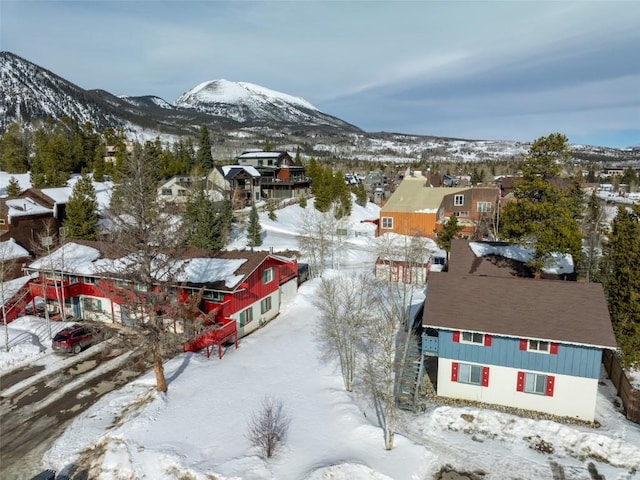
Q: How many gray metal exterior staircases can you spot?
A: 1